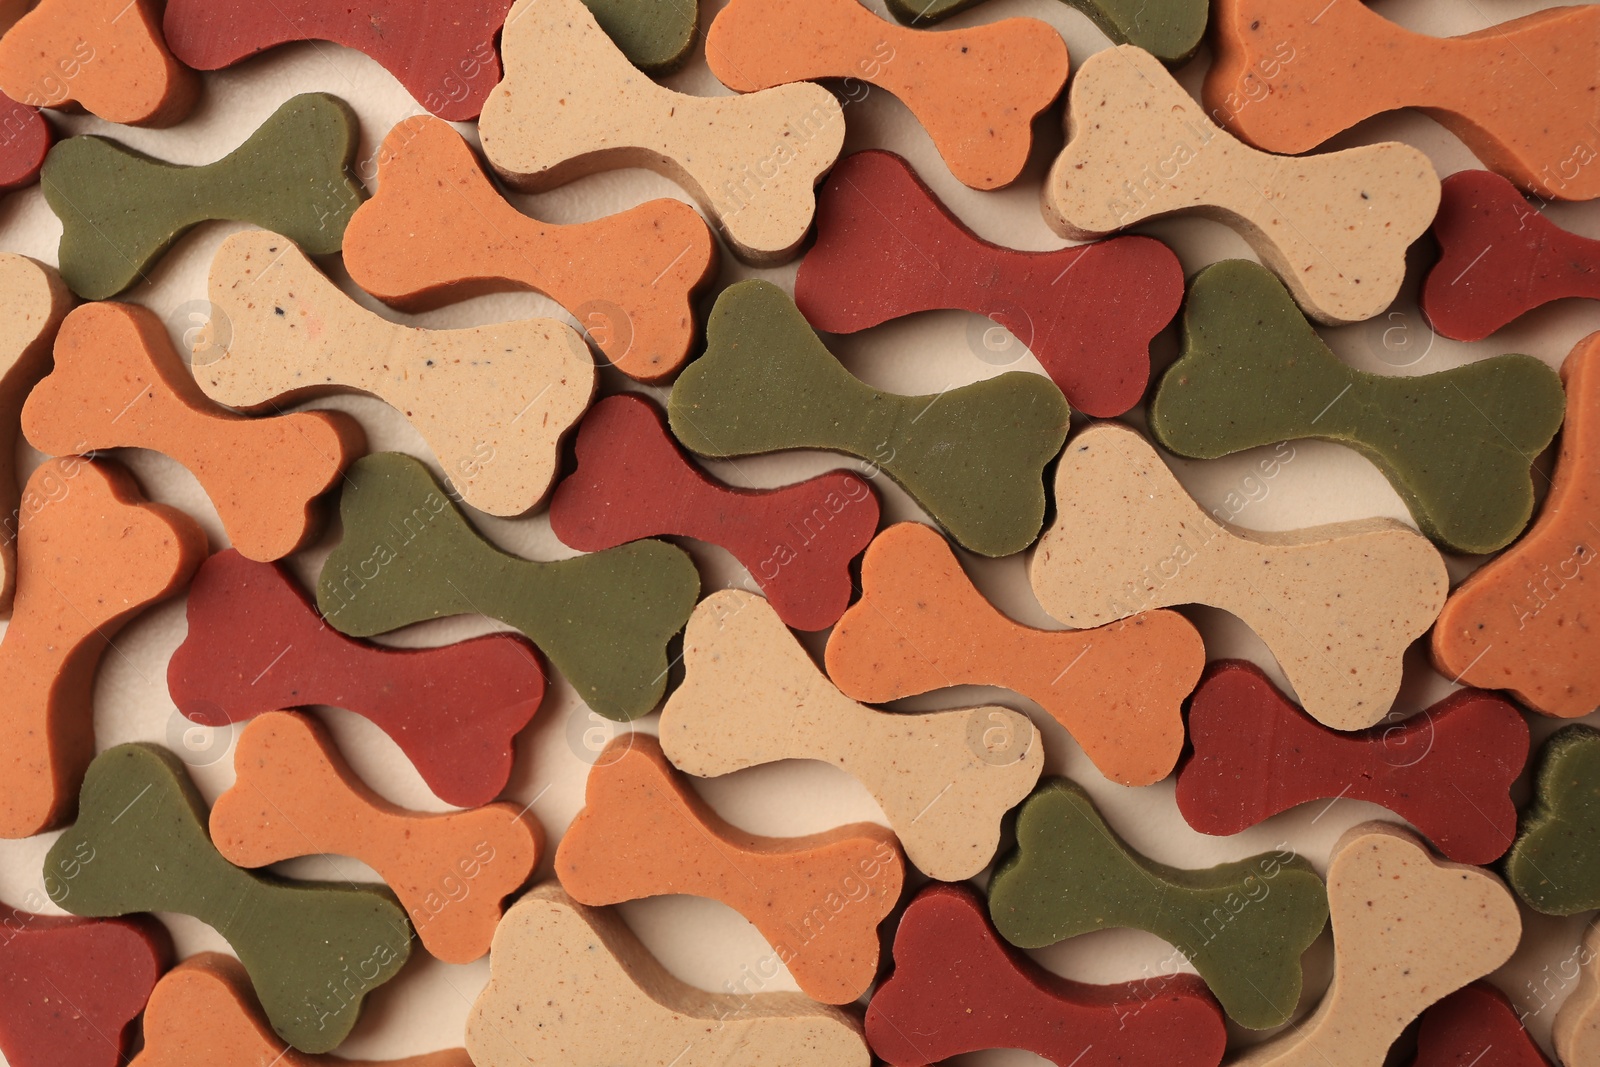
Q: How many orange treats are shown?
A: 11